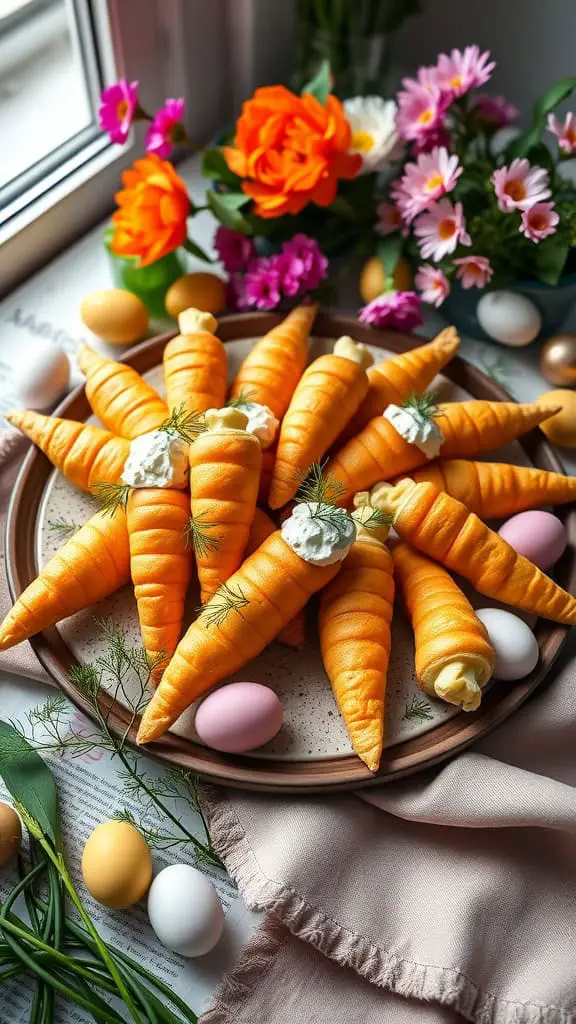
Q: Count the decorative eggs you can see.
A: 13